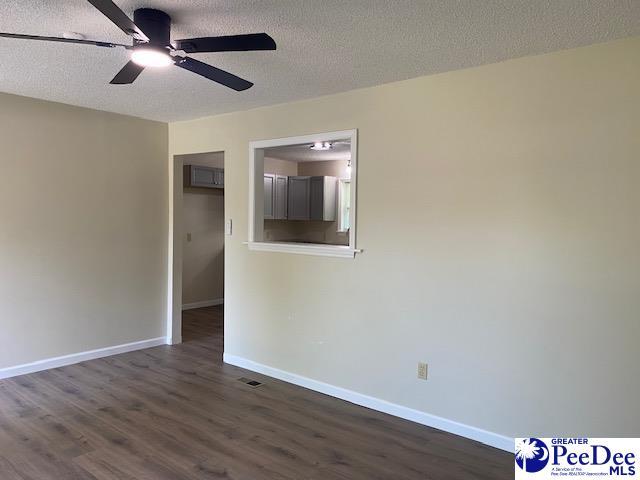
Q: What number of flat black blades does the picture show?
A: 5